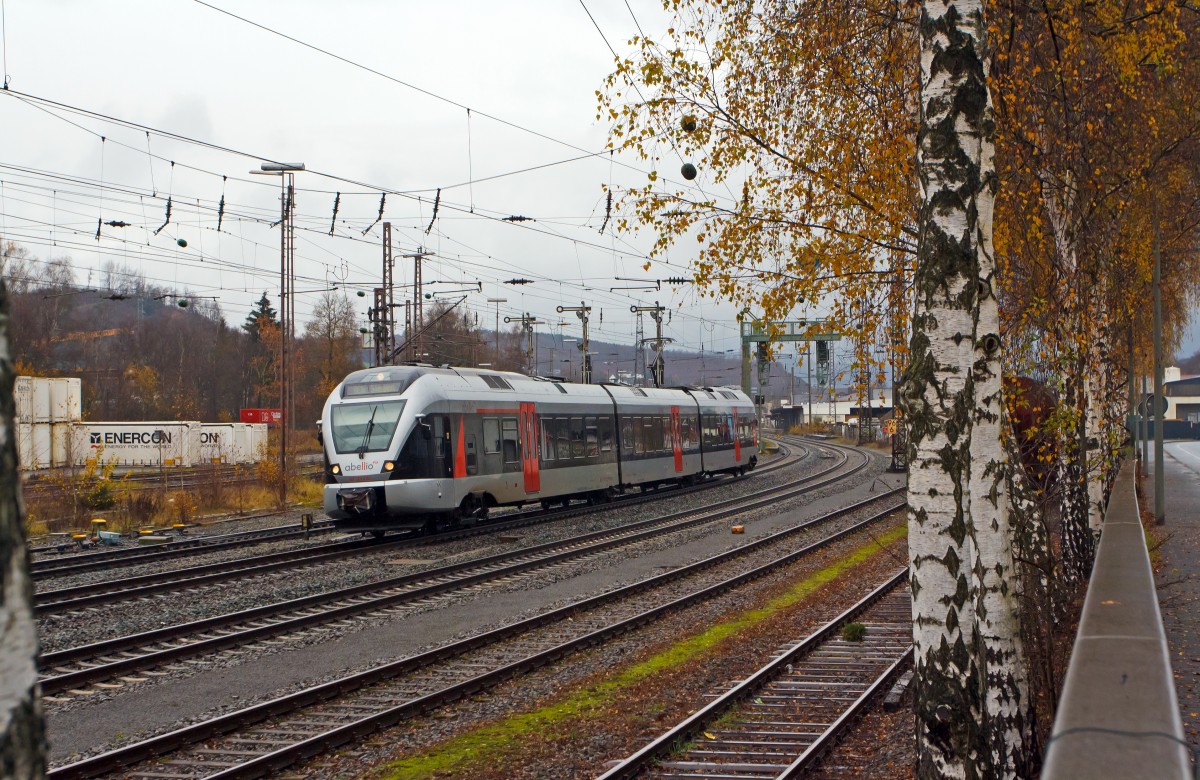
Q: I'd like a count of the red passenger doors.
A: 3